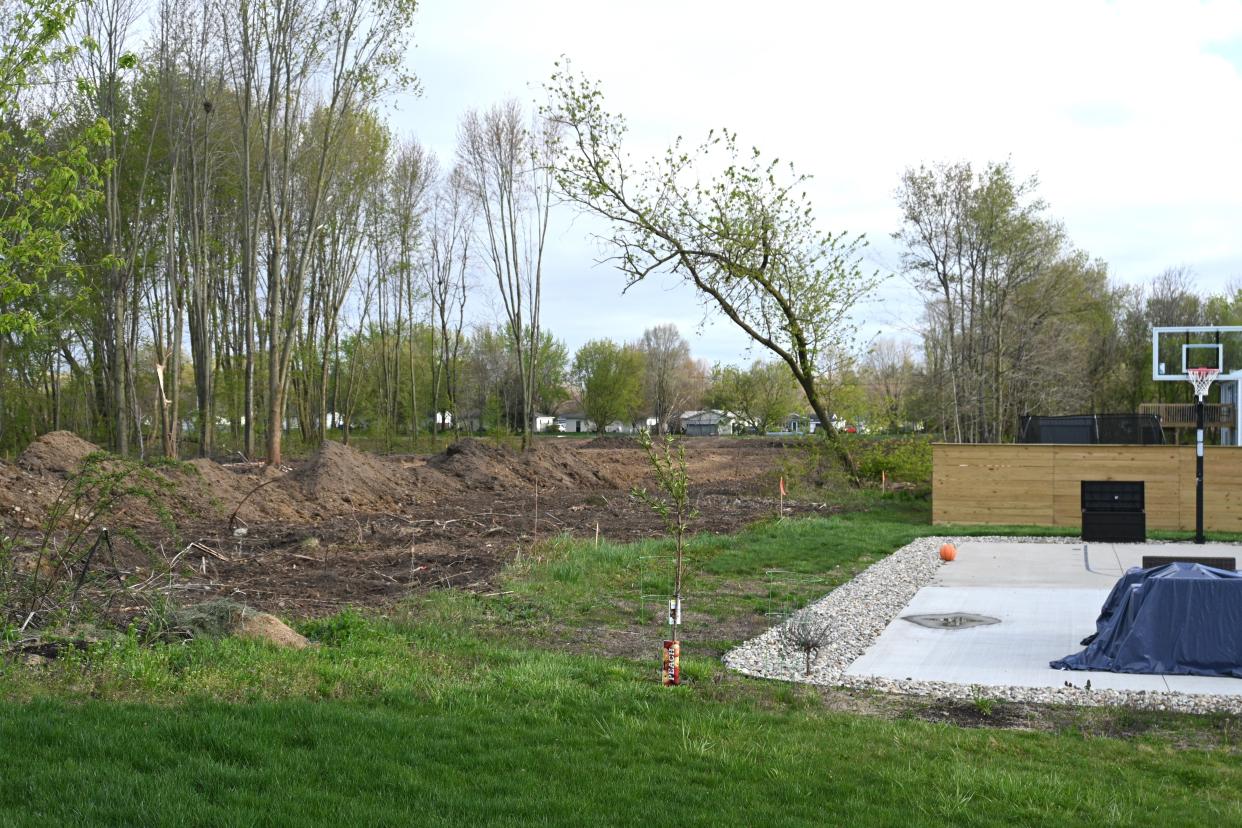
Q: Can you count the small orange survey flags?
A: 2